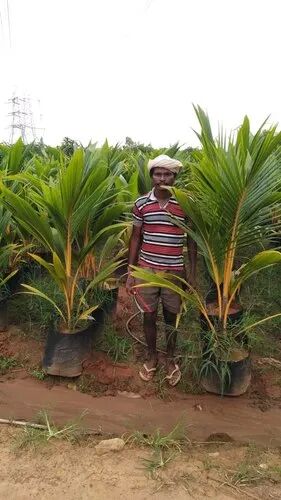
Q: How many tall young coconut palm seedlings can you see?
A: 2